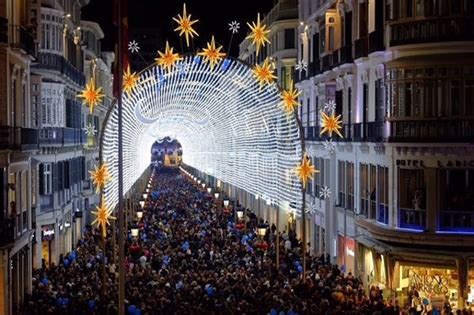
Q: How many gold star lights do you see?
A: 12